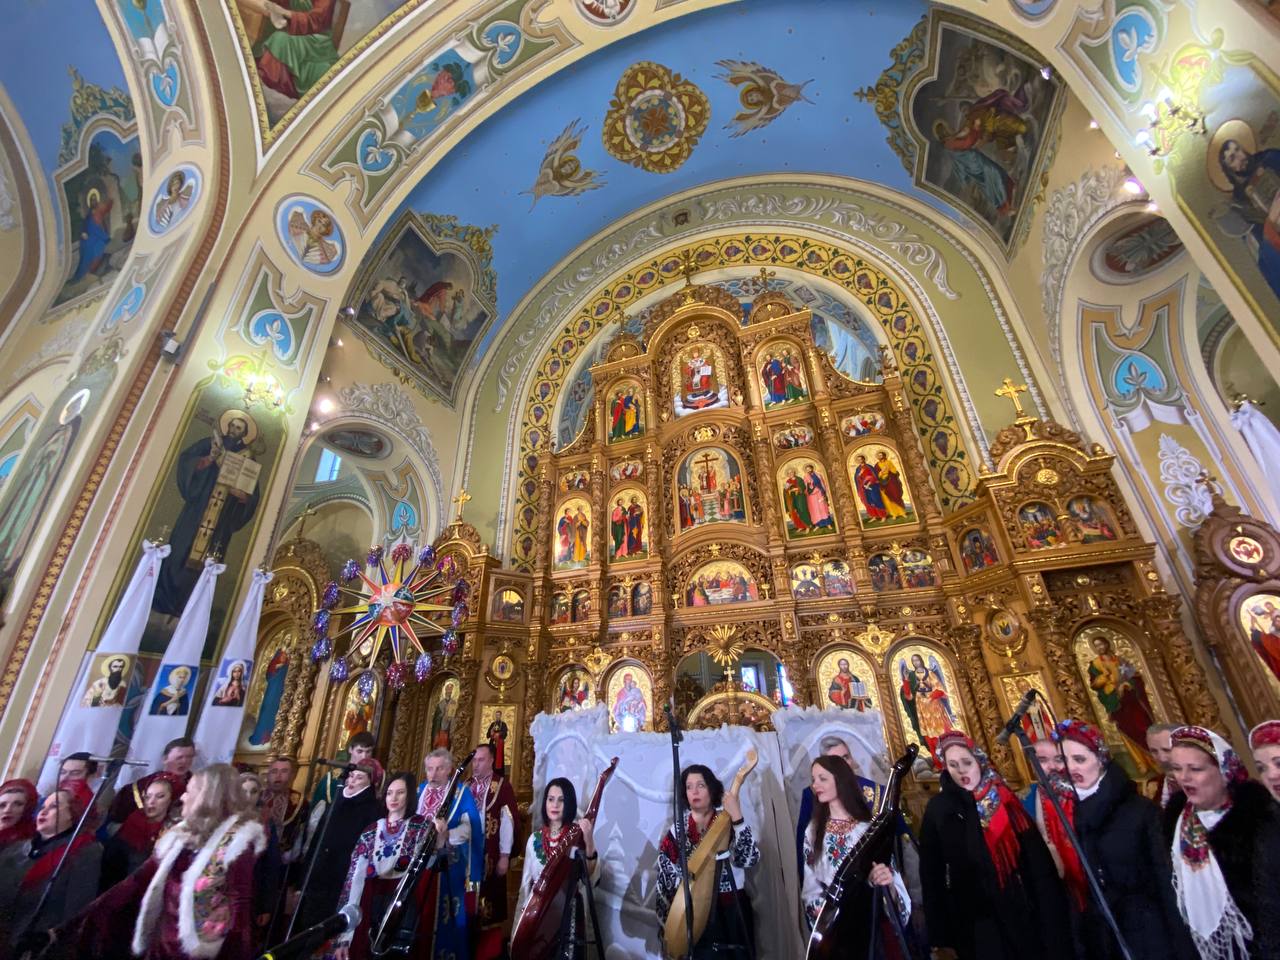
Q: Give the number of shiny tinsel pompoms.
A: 15